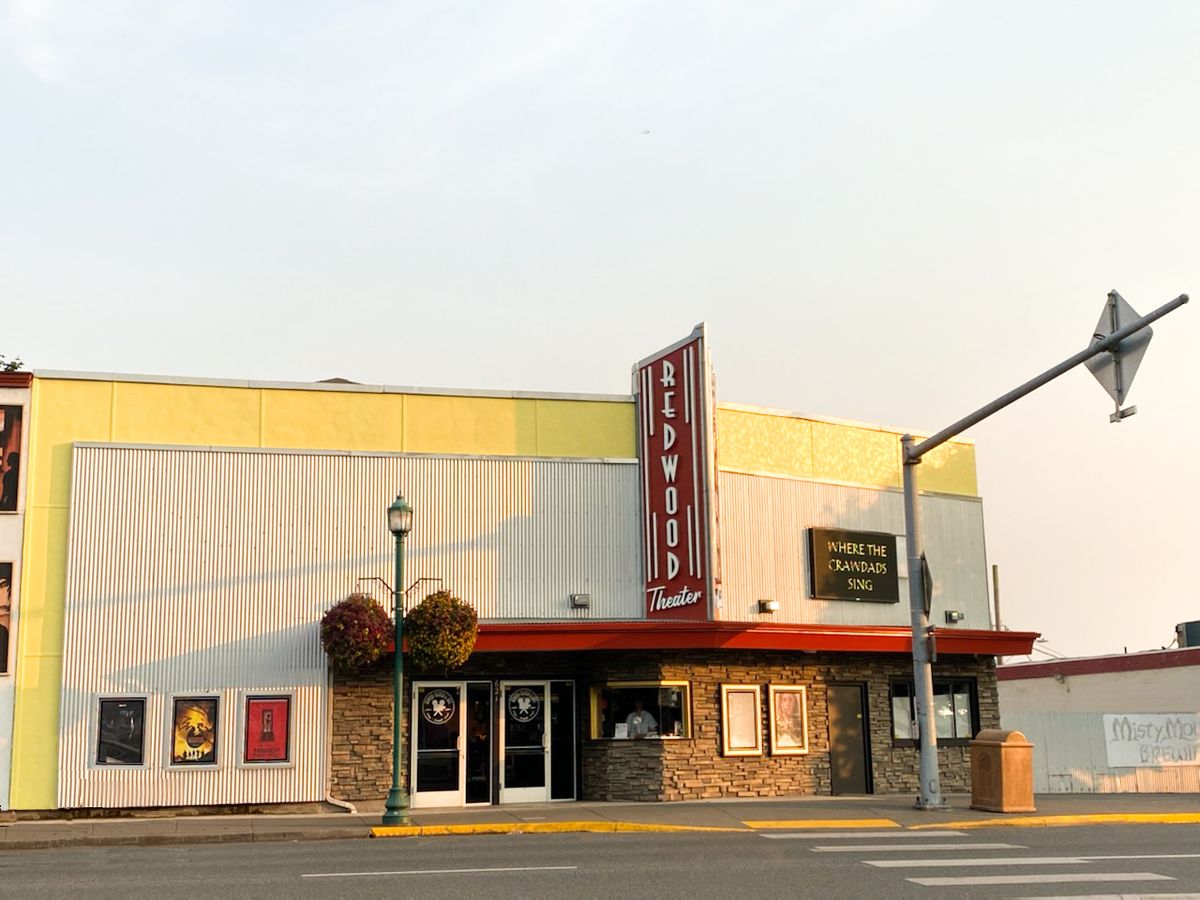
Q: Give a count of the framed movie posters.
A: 5